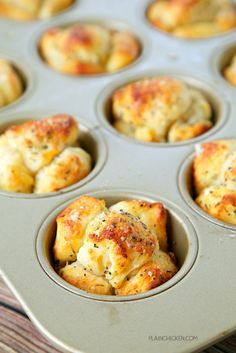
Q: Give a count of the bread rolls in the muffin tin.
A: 9